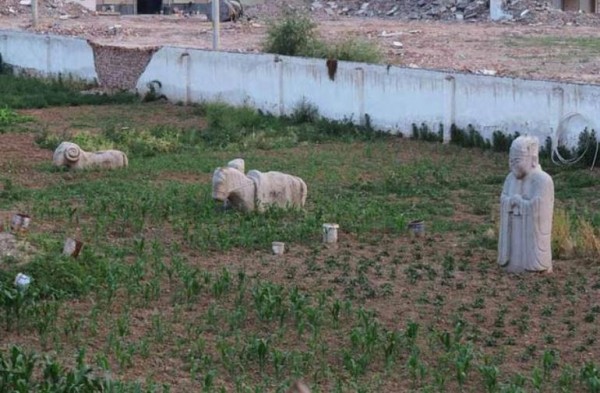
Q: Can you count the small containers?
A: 6